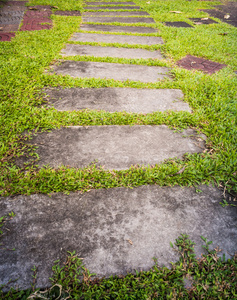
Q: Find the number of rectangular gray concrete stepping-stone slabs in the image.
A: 11